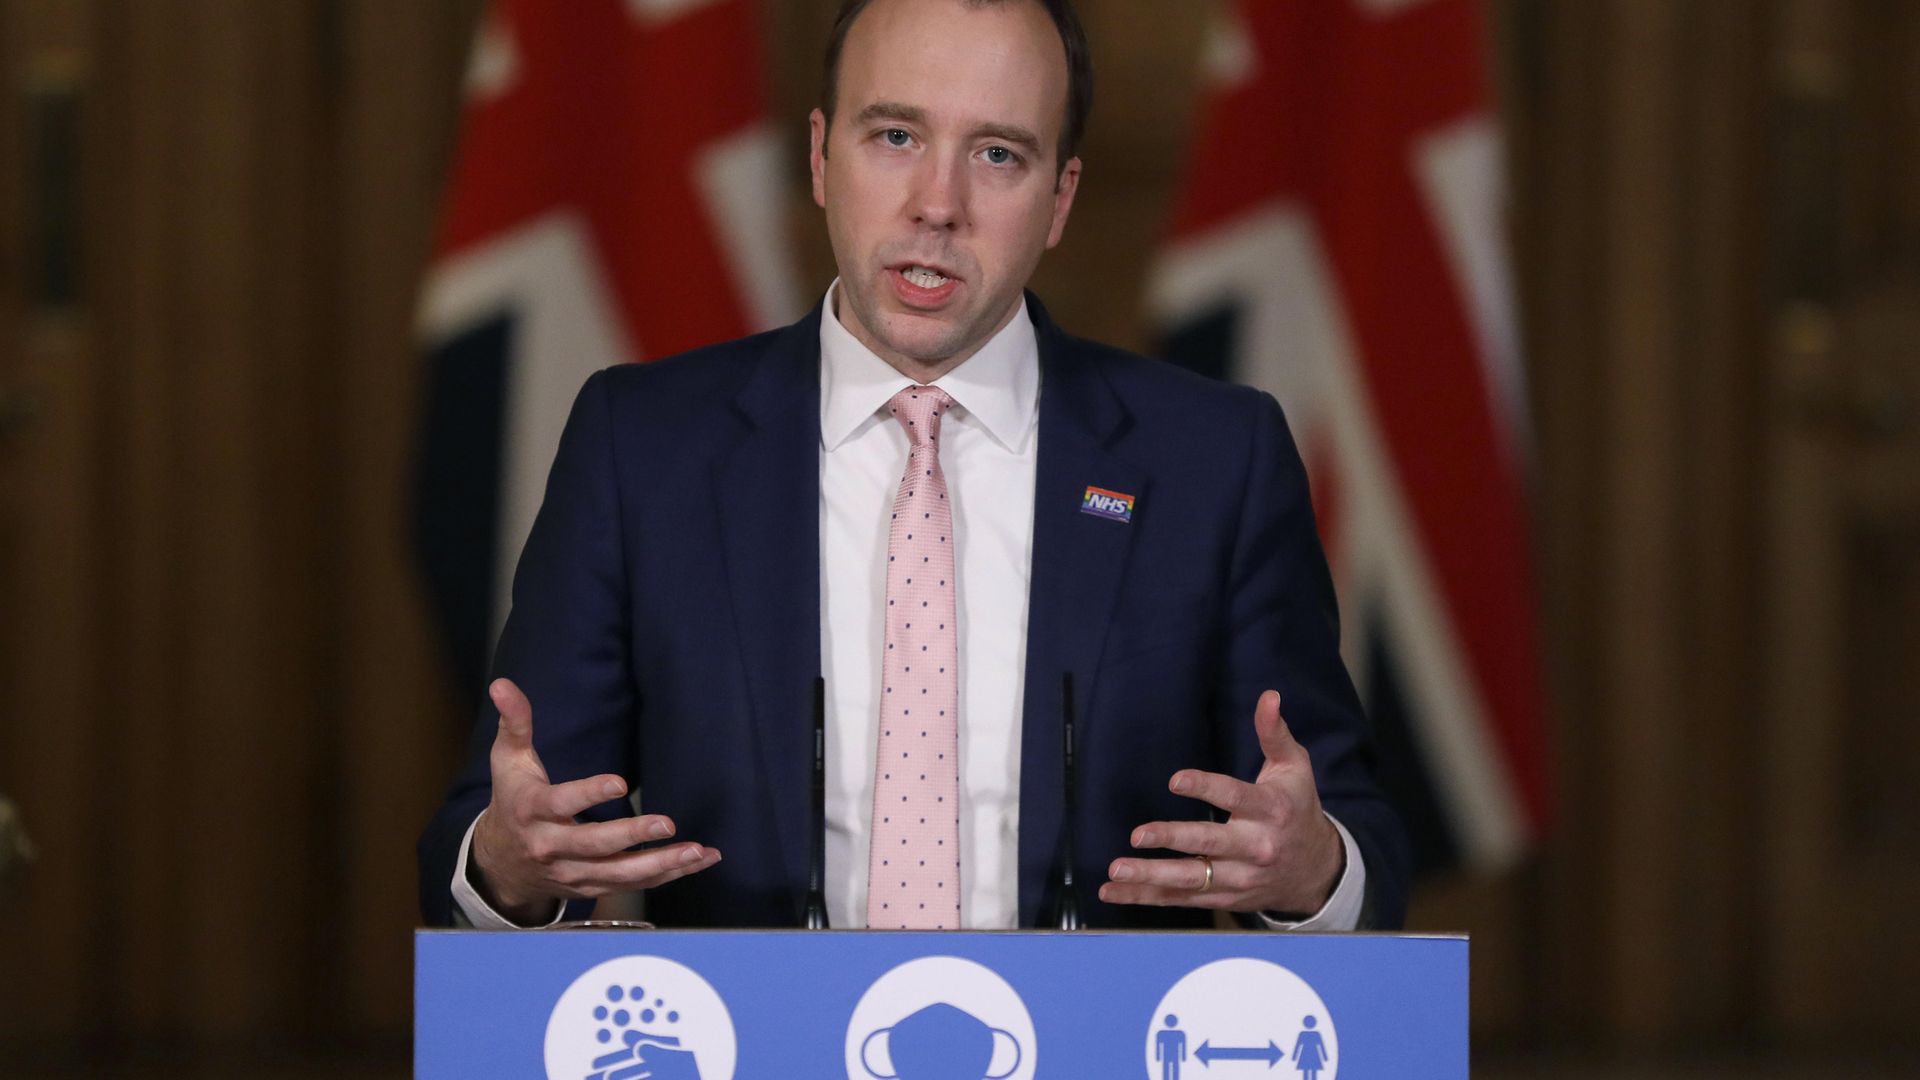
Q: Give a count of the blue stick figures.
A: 2